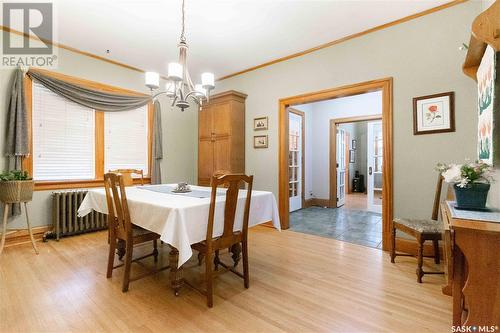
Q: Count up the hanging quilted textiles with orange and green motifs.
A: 1